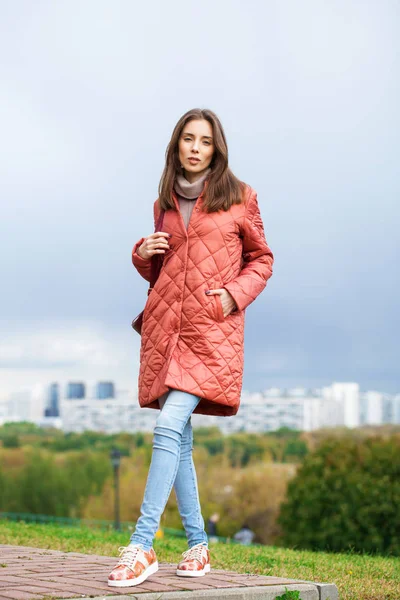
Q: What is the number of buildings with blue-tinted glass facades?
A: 3